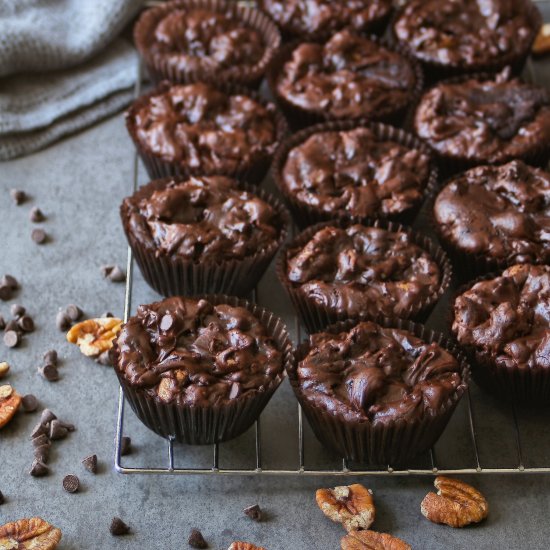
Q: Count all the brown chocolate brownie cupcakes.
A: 13